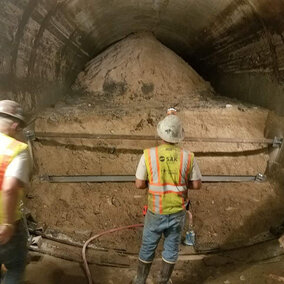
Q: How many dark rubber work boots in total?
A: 2